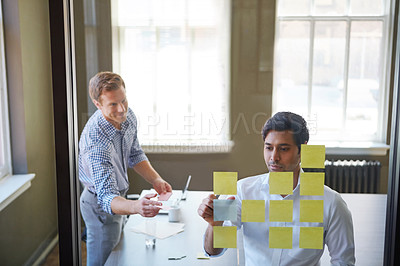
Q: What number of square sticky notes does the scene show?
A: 11